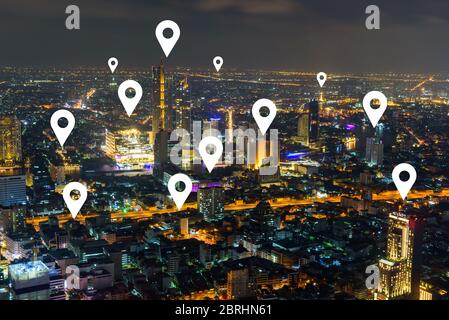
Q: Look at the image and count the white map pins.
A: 12